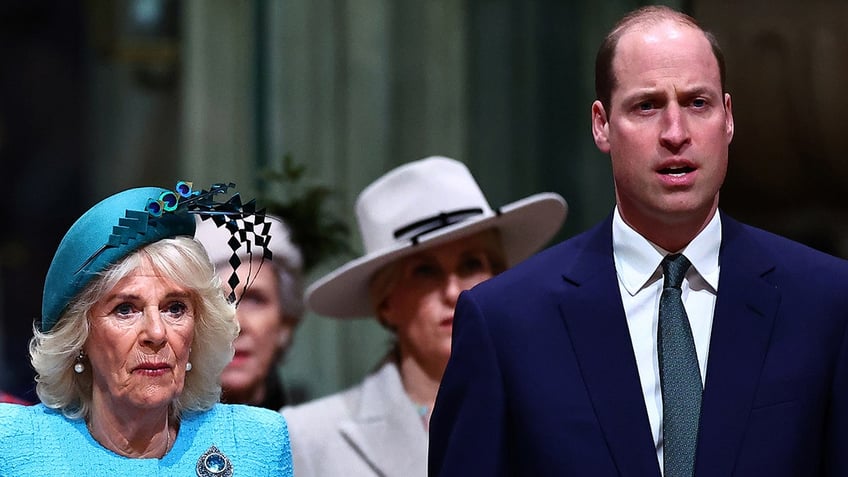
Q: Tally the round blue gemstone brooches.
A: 1